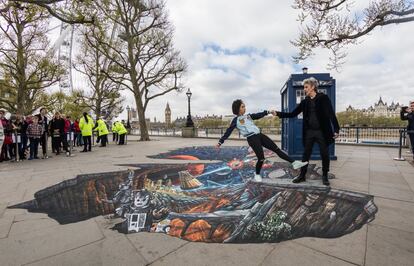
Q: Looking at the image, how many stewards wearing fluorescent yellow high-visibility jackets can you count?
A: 4